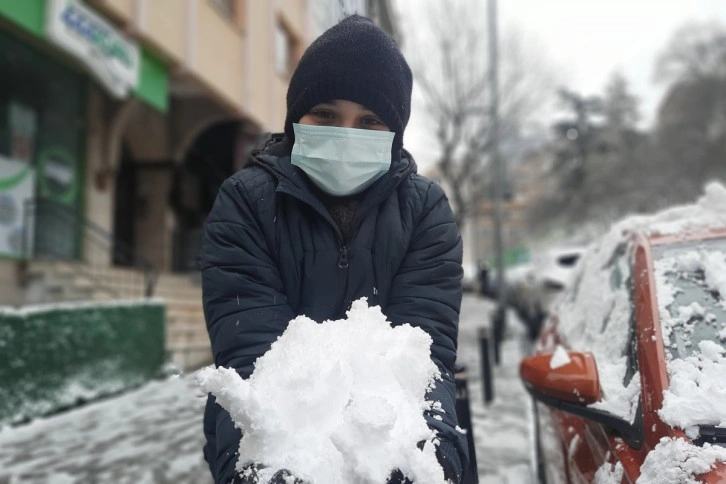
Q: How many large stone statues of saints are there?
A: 0